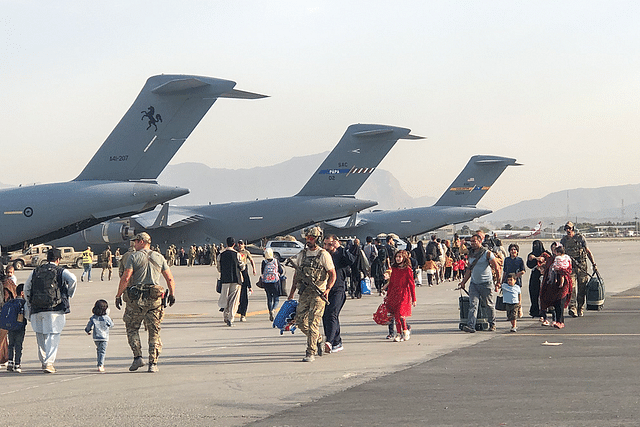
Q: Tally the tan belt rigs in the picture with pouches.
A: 1